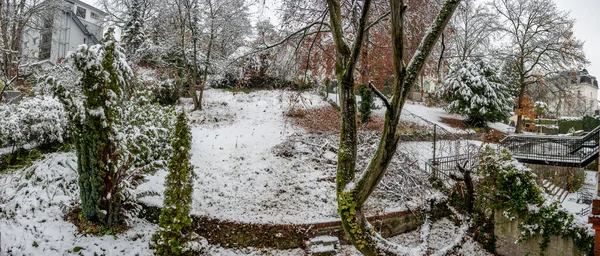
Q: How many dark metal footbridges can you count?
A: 1